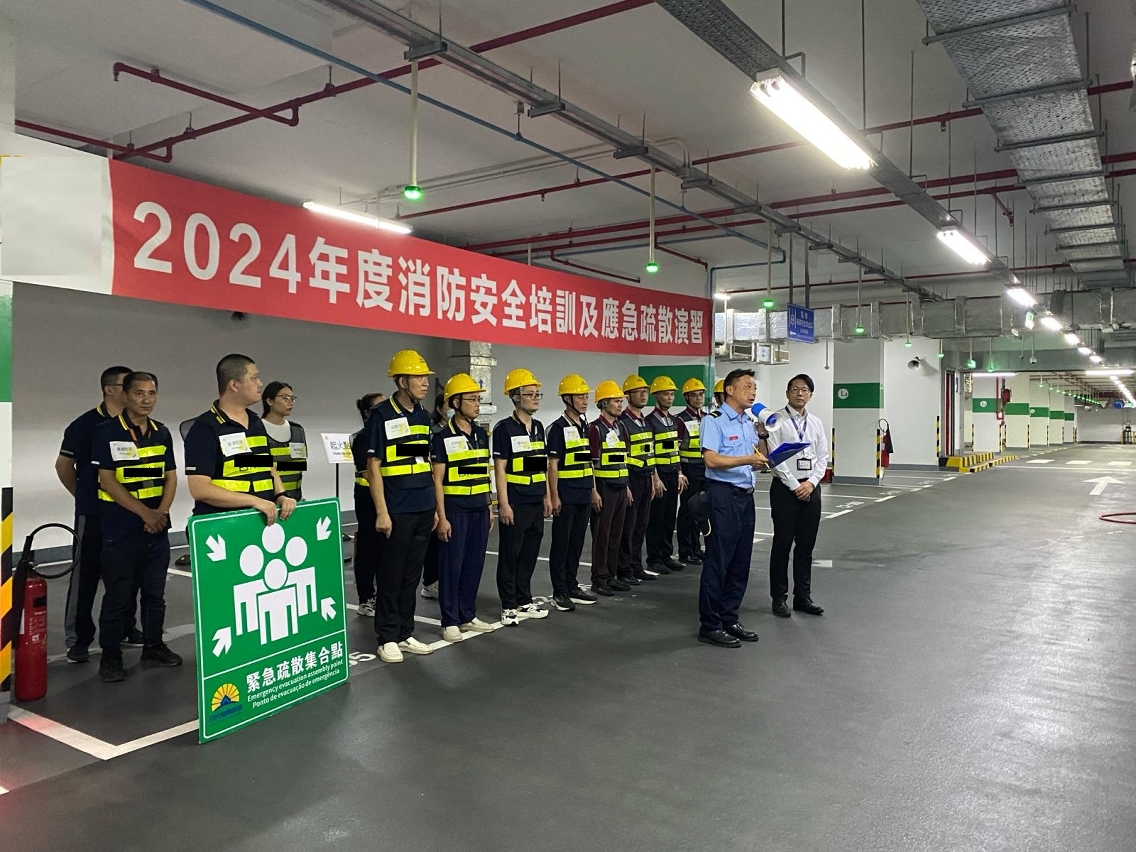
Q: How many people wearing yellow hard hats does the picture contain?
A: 9